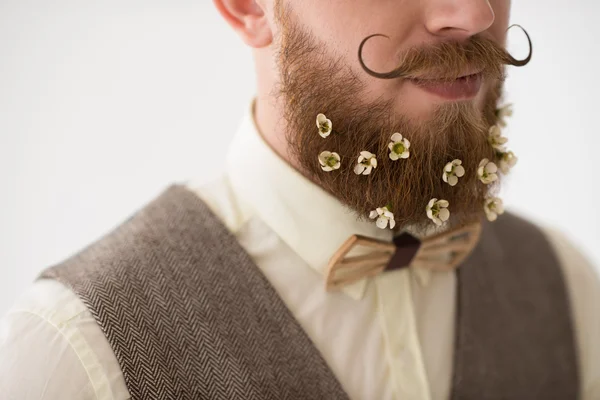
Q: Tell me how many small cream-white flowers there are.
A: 12